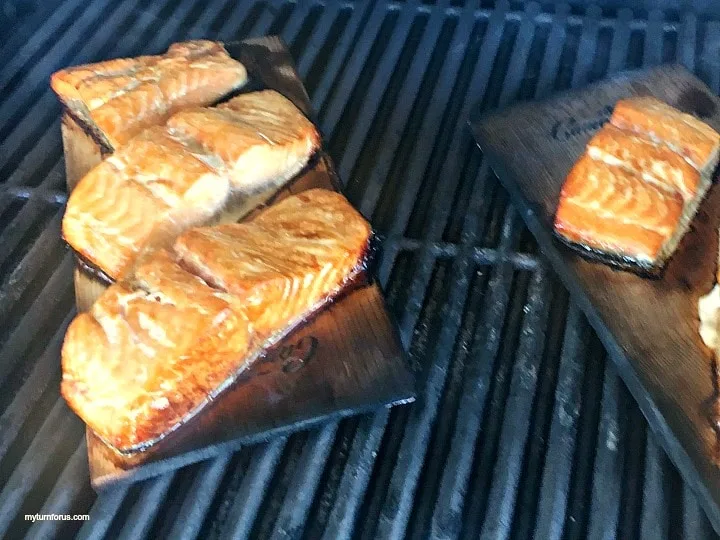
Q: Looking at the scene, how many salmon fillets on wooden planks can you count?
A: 4